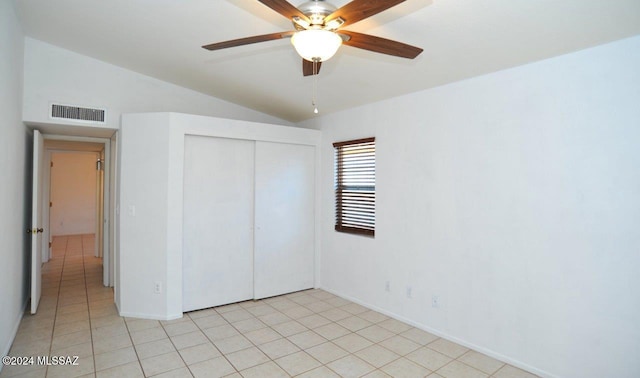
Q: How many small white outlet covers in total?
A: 4